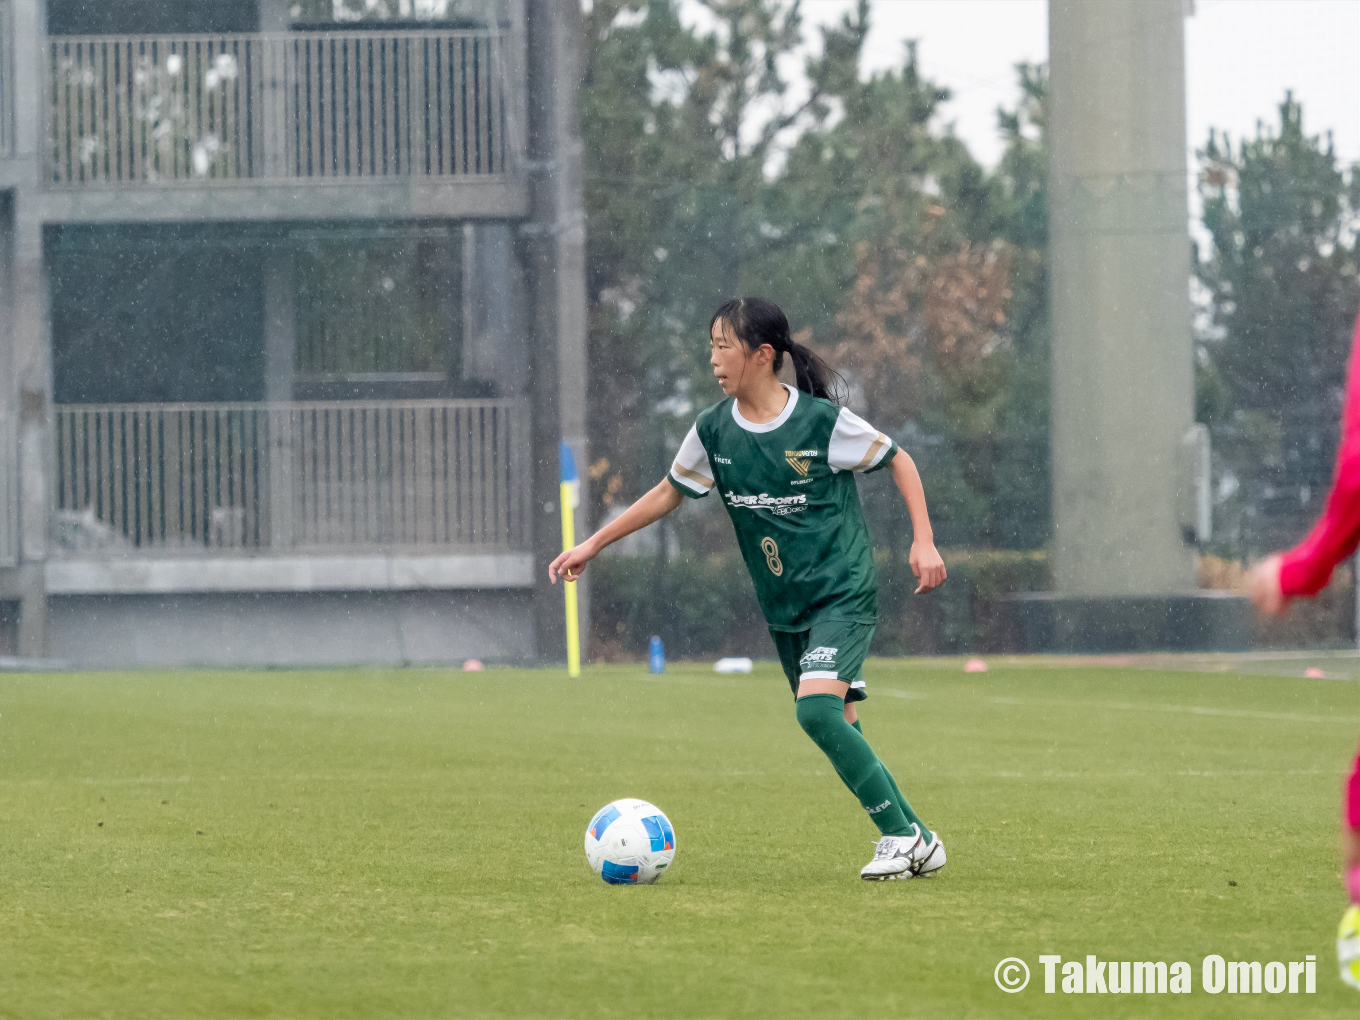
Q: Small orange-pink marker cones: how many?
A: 3